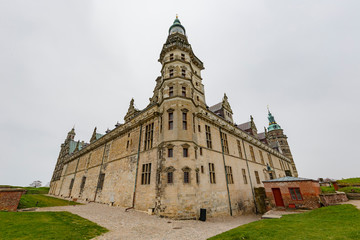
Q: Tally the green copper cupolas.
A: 2